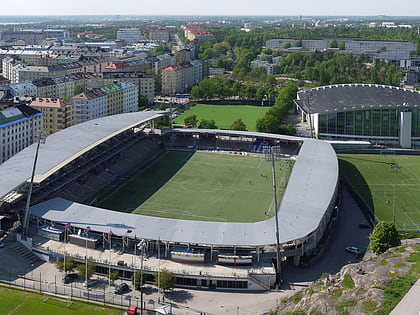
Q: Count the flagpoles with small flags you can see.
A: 5